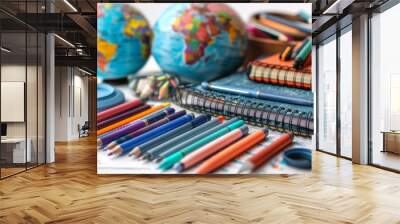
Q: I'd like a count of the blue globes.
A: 2